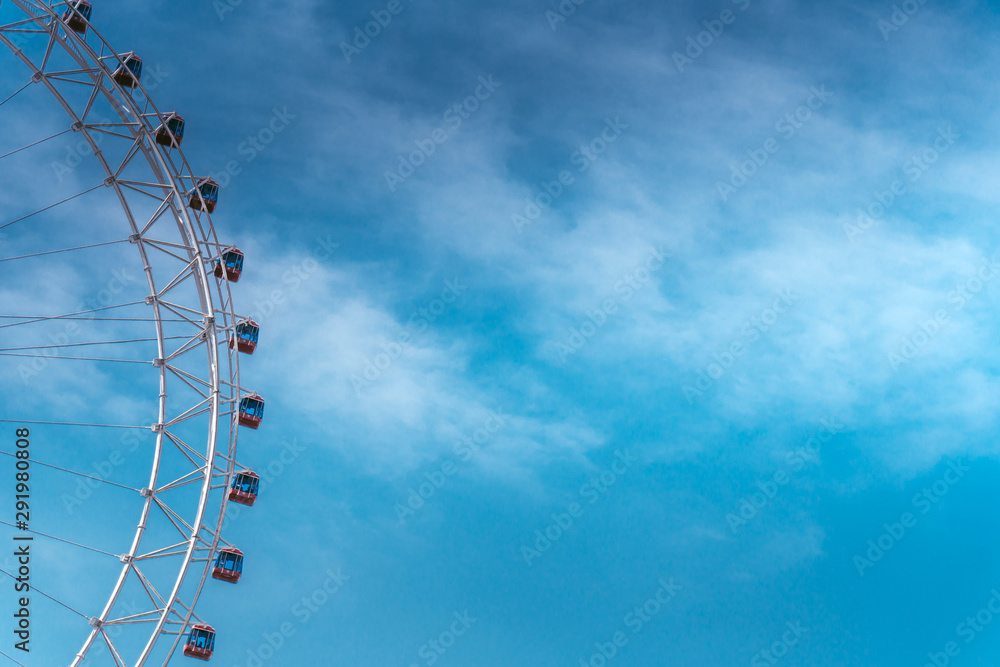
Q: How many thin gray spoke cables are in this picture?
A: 13